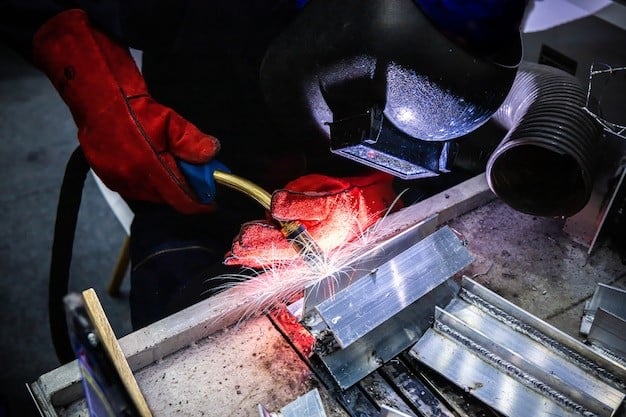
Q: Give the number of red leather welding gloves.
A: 2